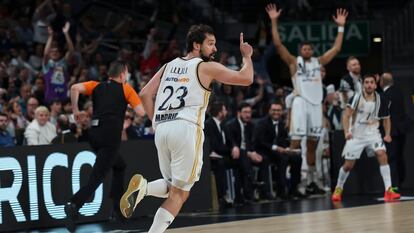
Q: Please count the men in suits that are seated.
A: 3